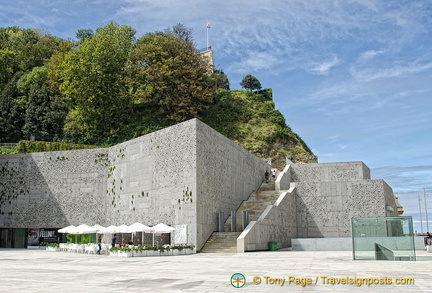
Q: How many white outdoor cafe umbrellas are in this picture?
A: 7